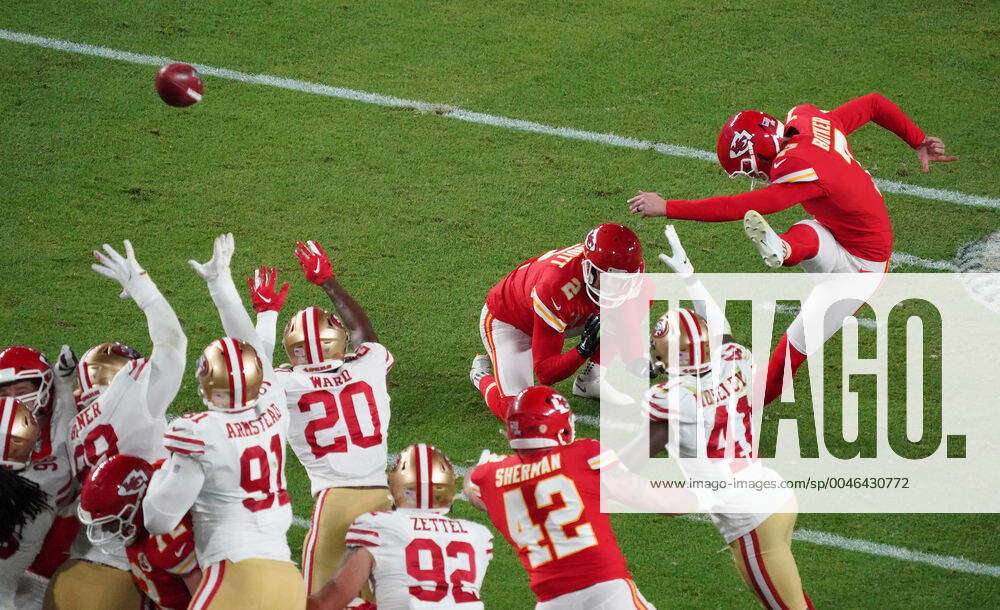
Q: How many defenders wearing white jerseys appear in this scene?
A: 6